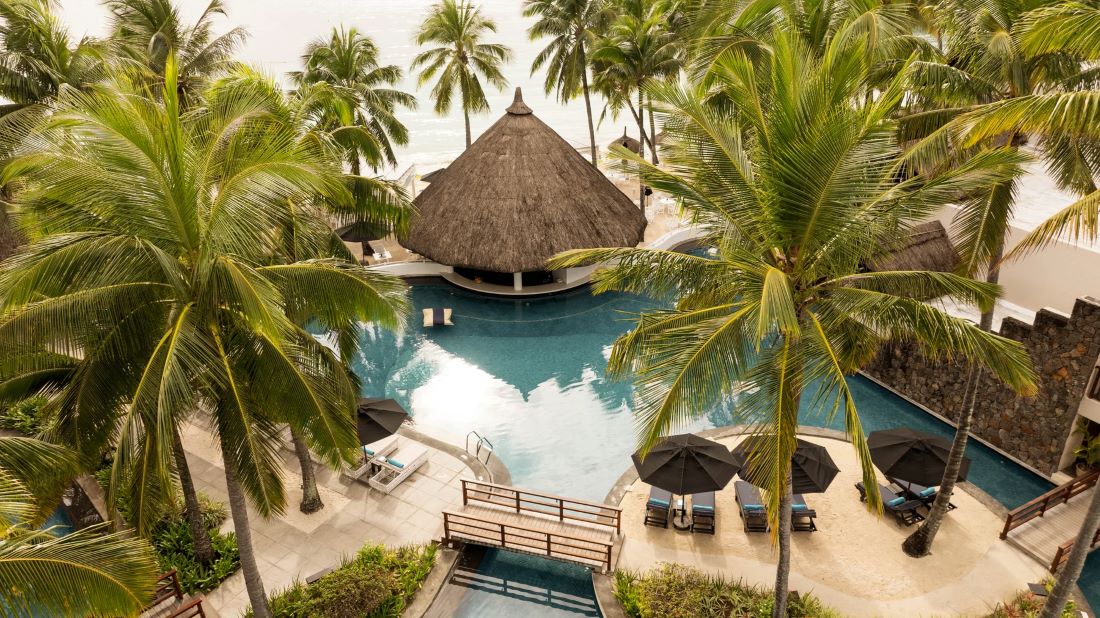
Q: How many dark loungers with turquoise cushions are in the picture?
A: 6